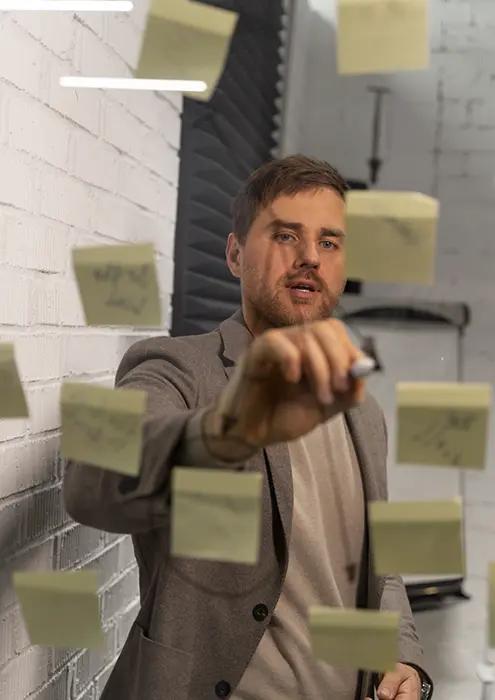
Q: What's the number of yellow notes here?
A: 12